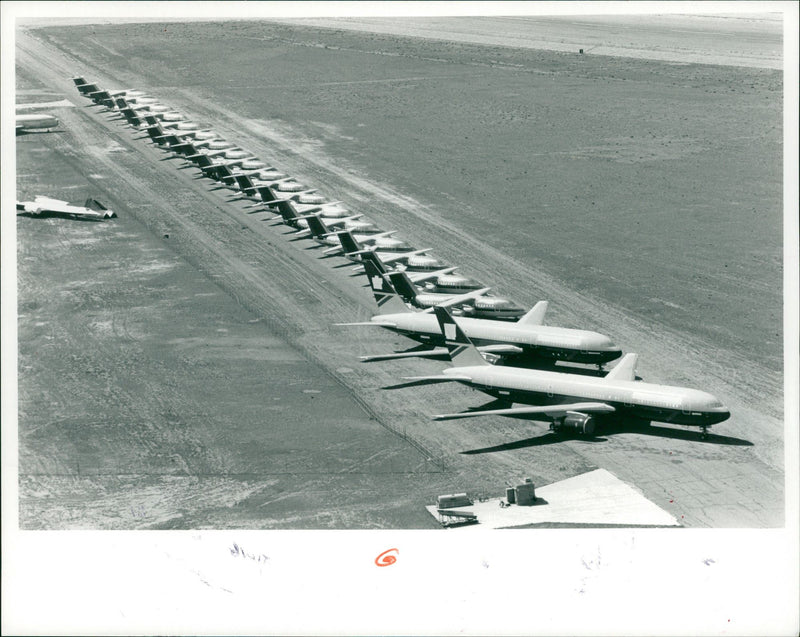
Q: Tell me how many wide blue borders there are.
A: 0